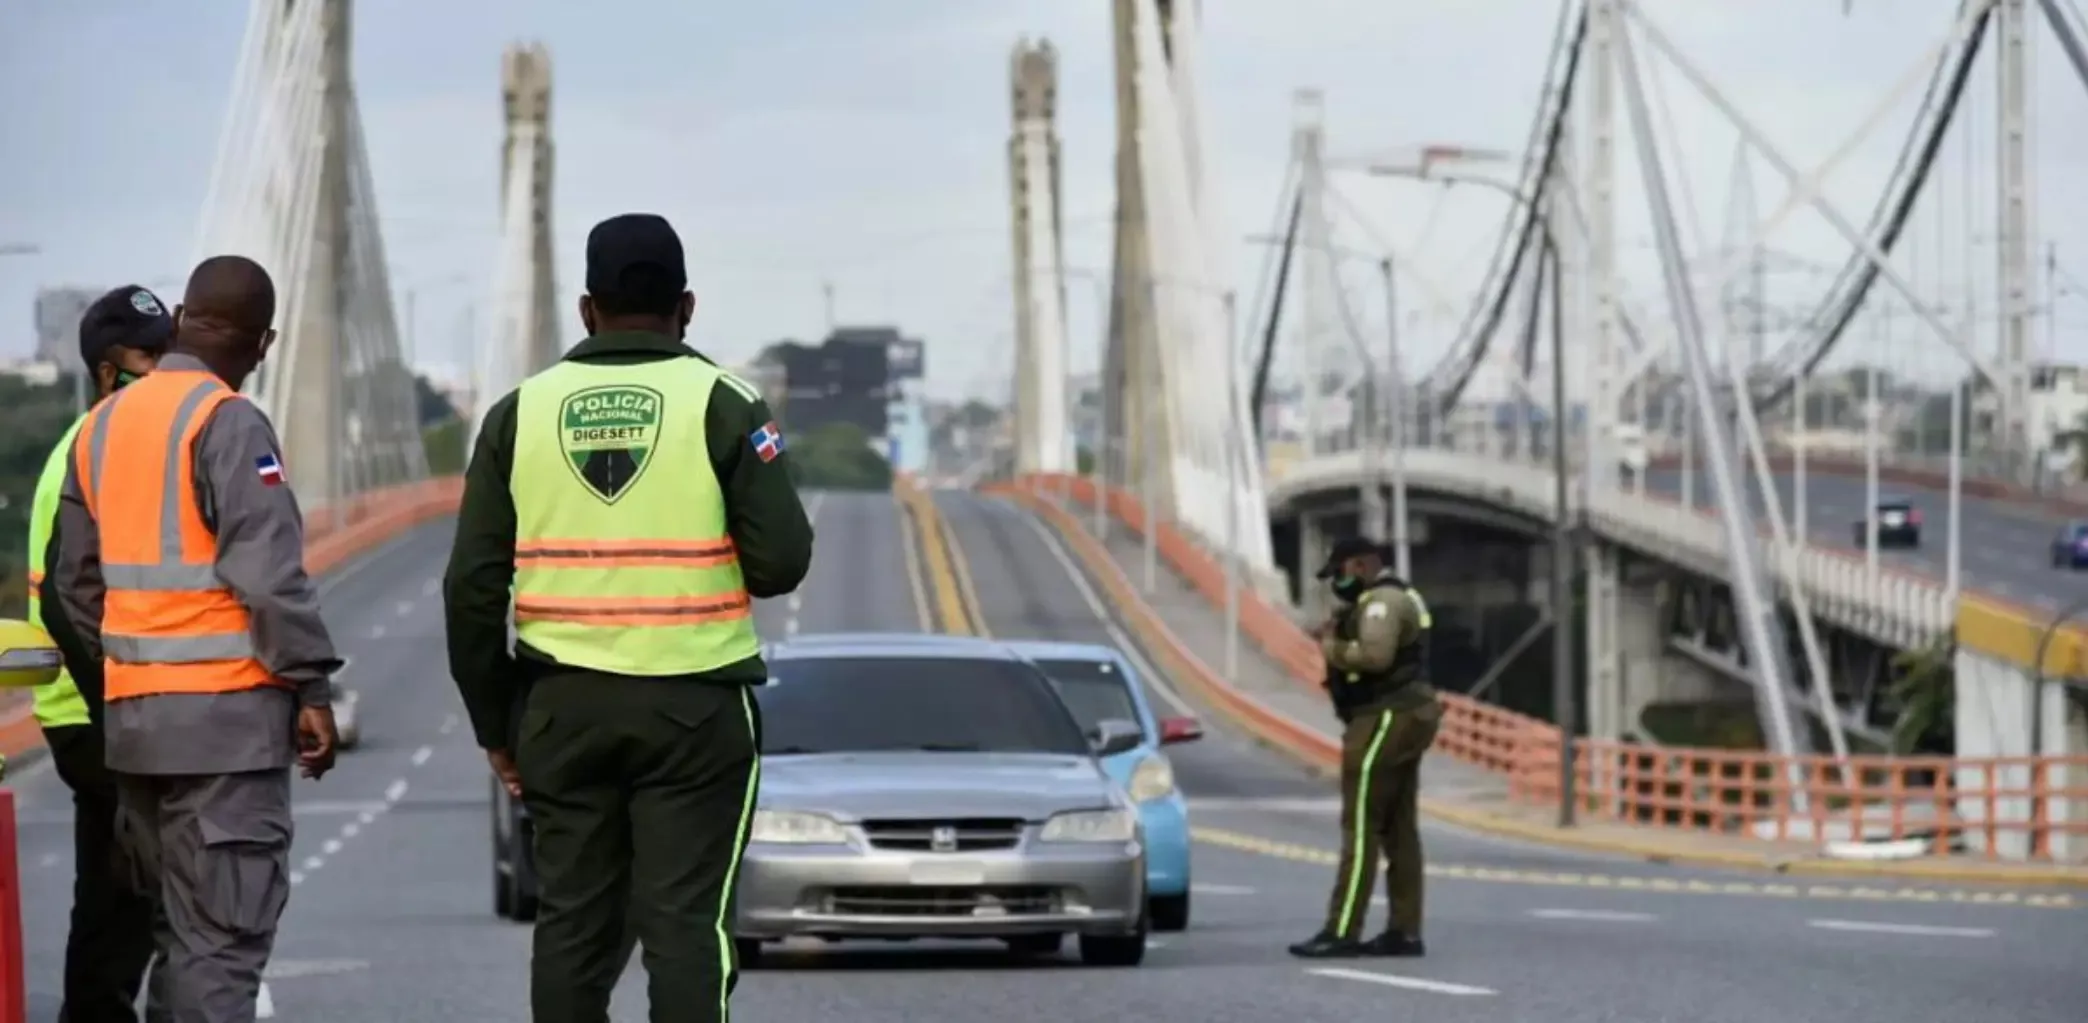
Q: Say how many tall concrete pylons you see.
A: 4